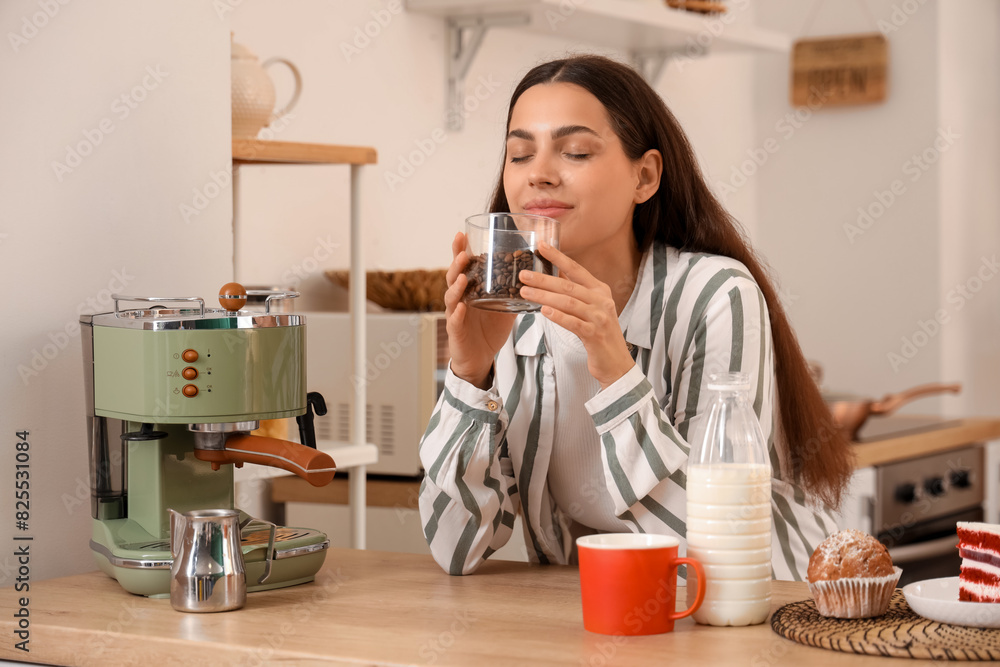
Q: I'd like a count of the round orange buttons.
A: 3